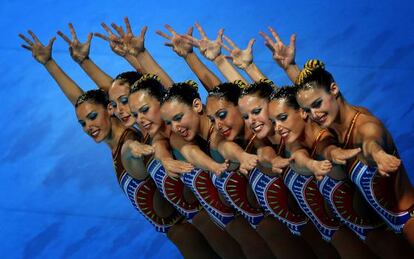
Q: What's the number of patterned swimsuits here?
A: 8